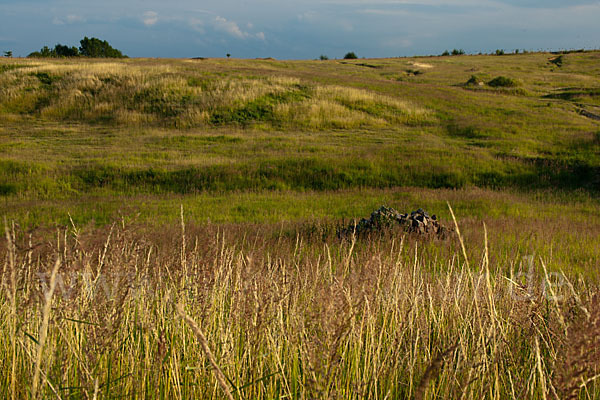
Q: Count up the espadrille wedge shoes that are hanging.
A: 0